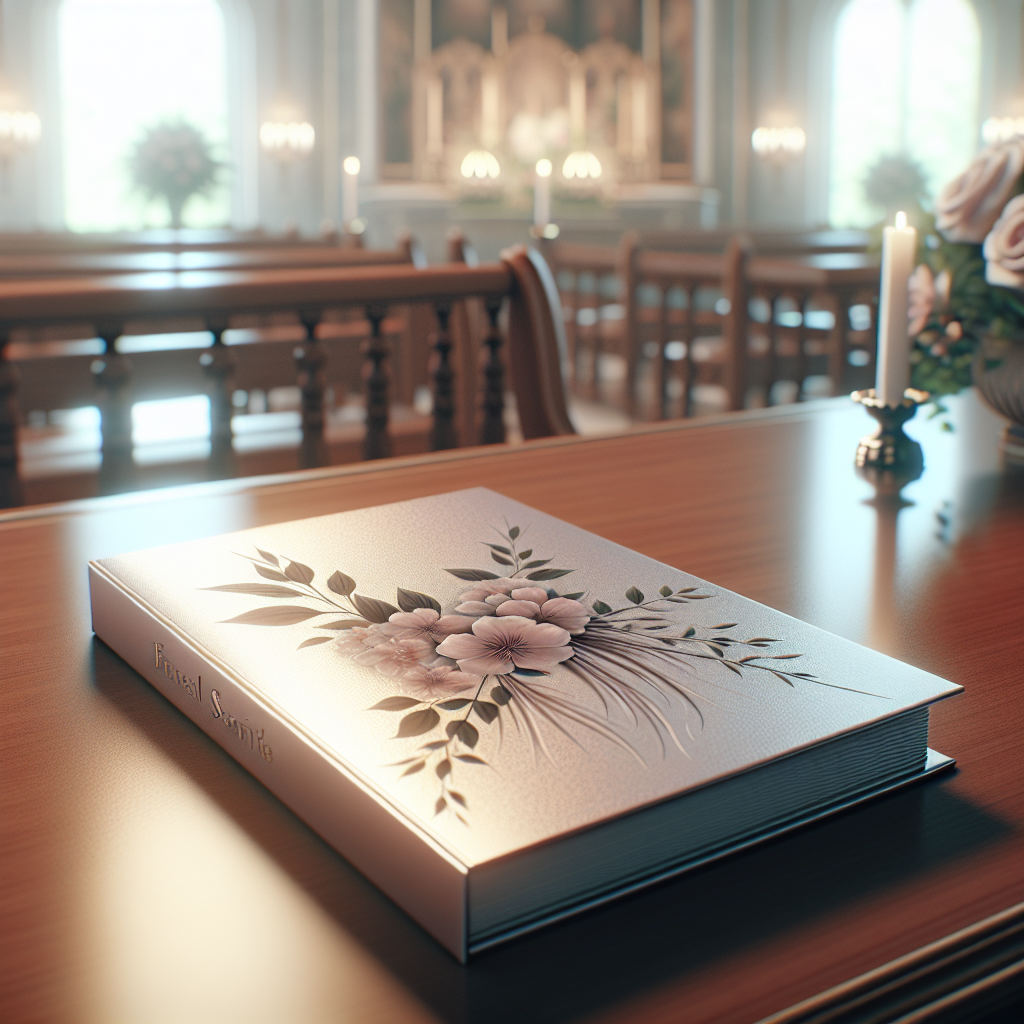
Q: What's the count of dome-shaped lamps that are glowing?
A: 2